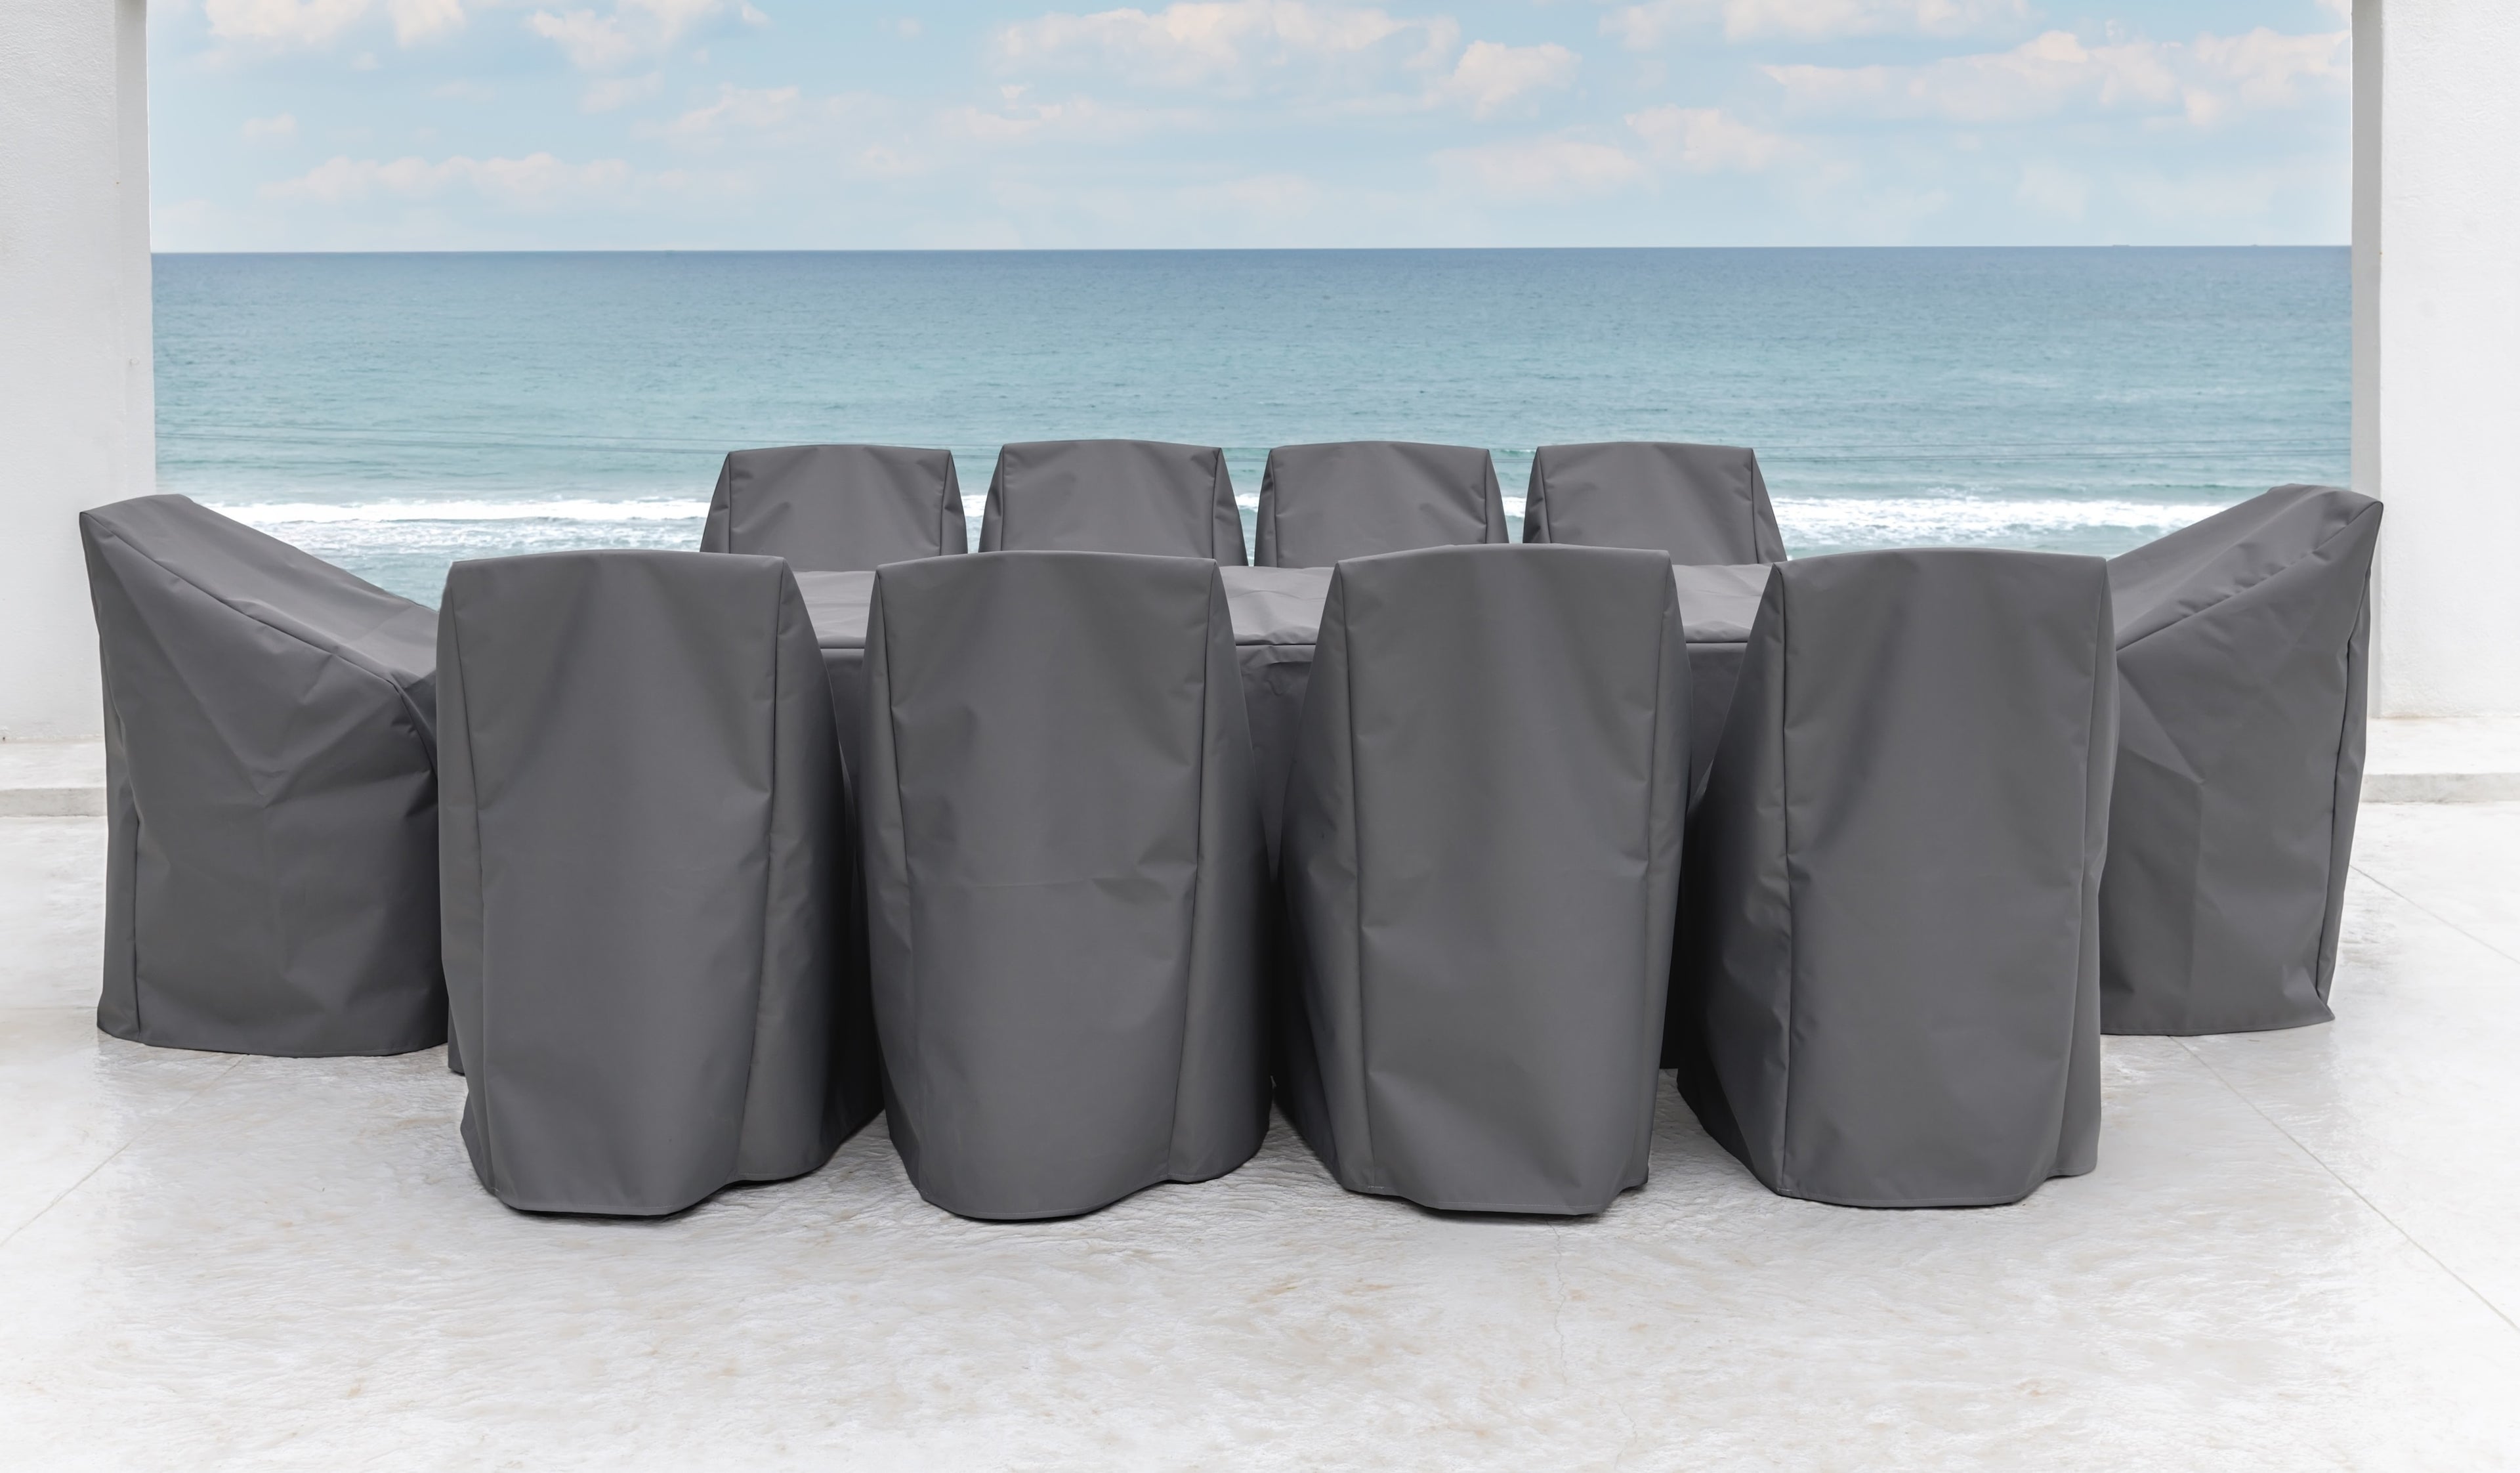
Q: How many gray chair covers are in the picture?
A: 10